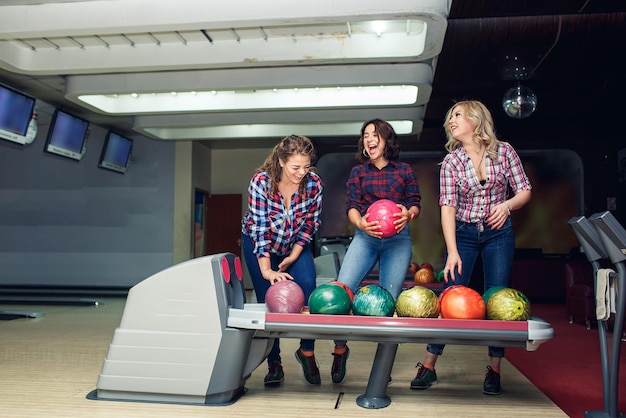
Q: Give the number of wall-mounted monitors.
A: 3